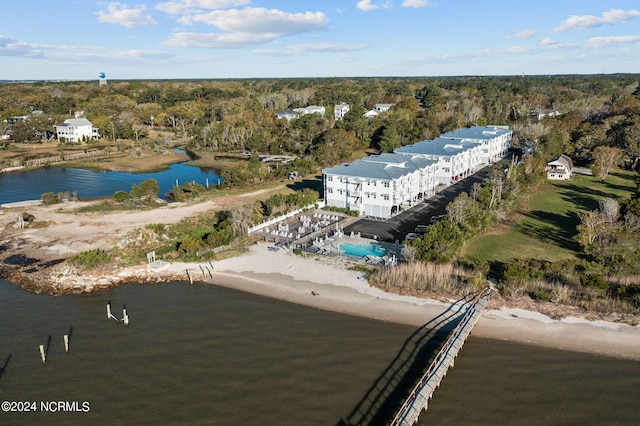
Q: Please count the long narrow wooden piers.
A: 1